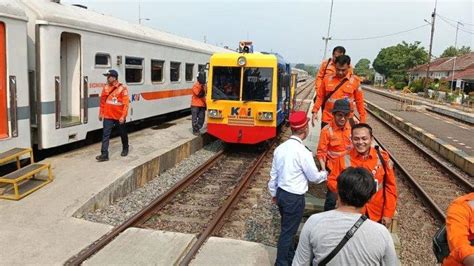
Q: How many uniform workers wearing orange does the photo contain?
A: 7